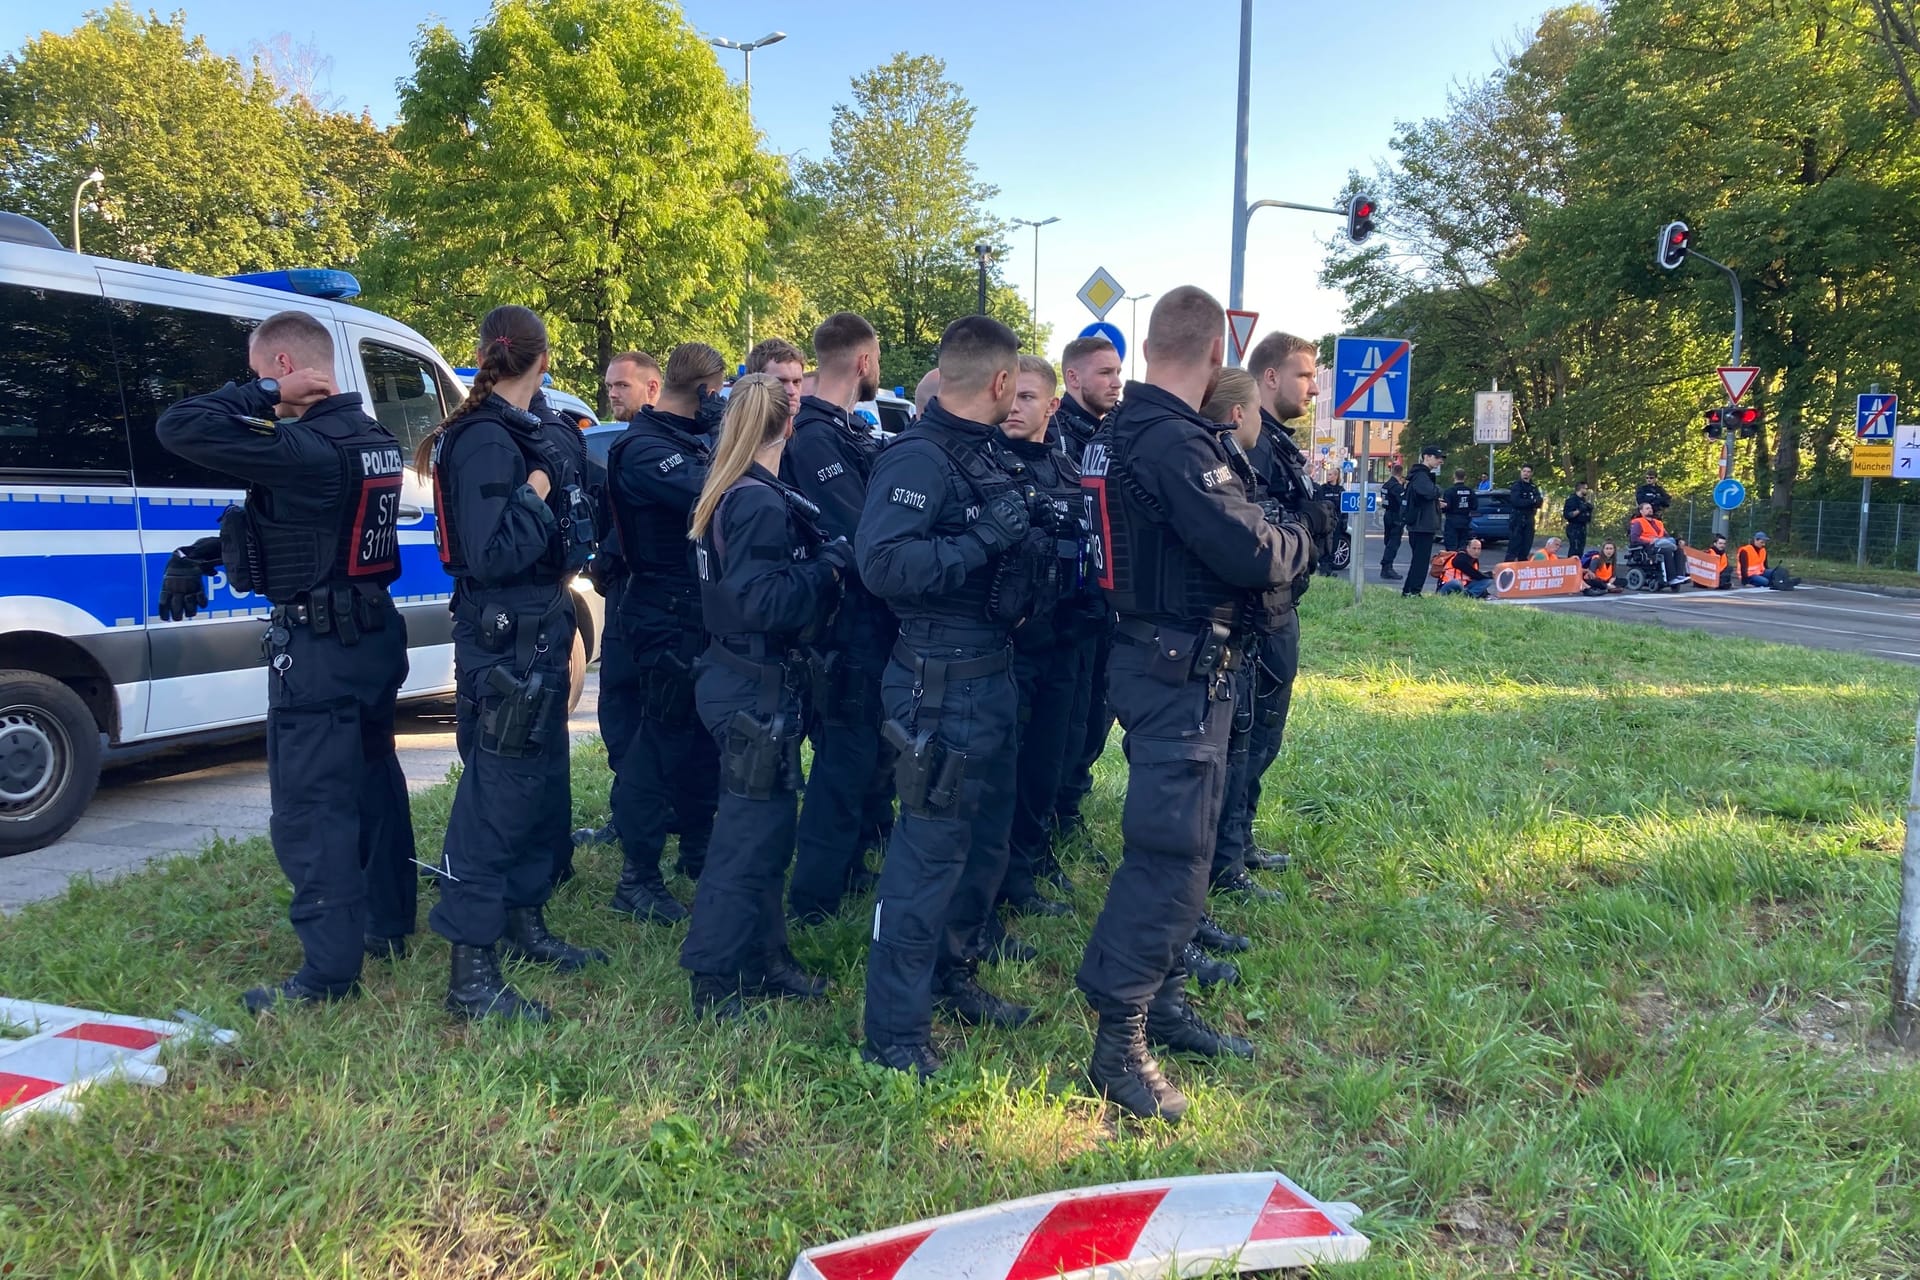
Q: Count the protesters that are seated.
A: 6